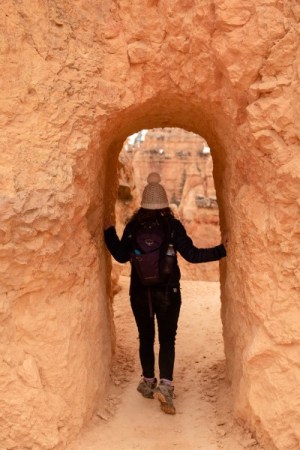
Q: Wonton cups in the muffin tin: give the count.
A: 0